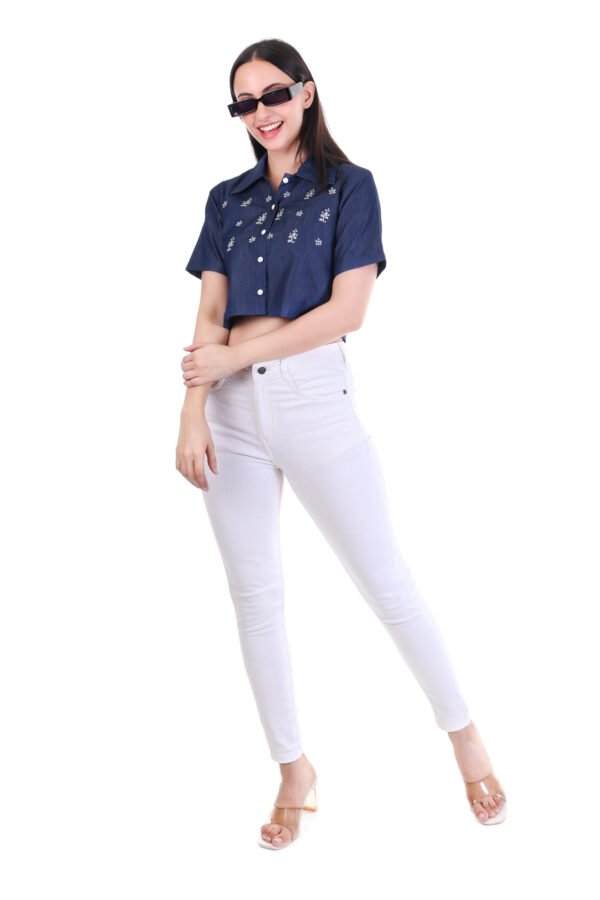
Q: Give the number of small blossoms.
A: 9